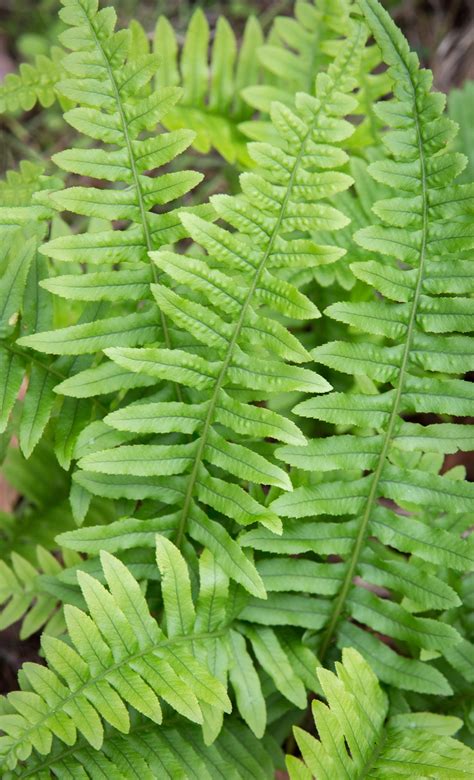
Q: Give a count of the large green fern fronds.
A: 3